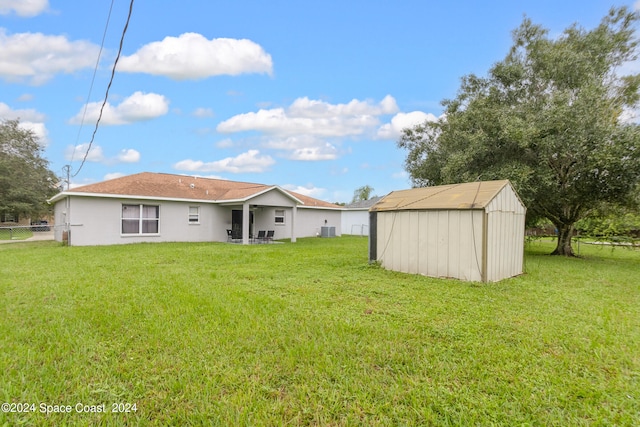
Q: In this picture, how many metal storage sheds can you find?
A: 1